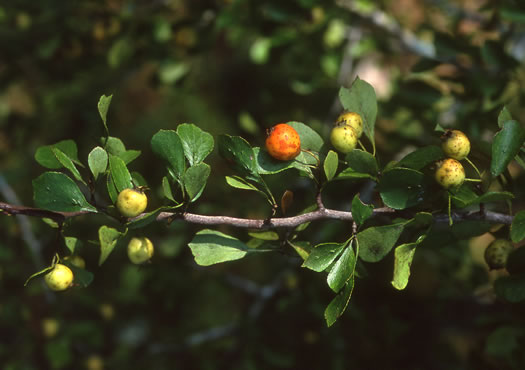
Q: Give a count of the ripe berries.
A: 1